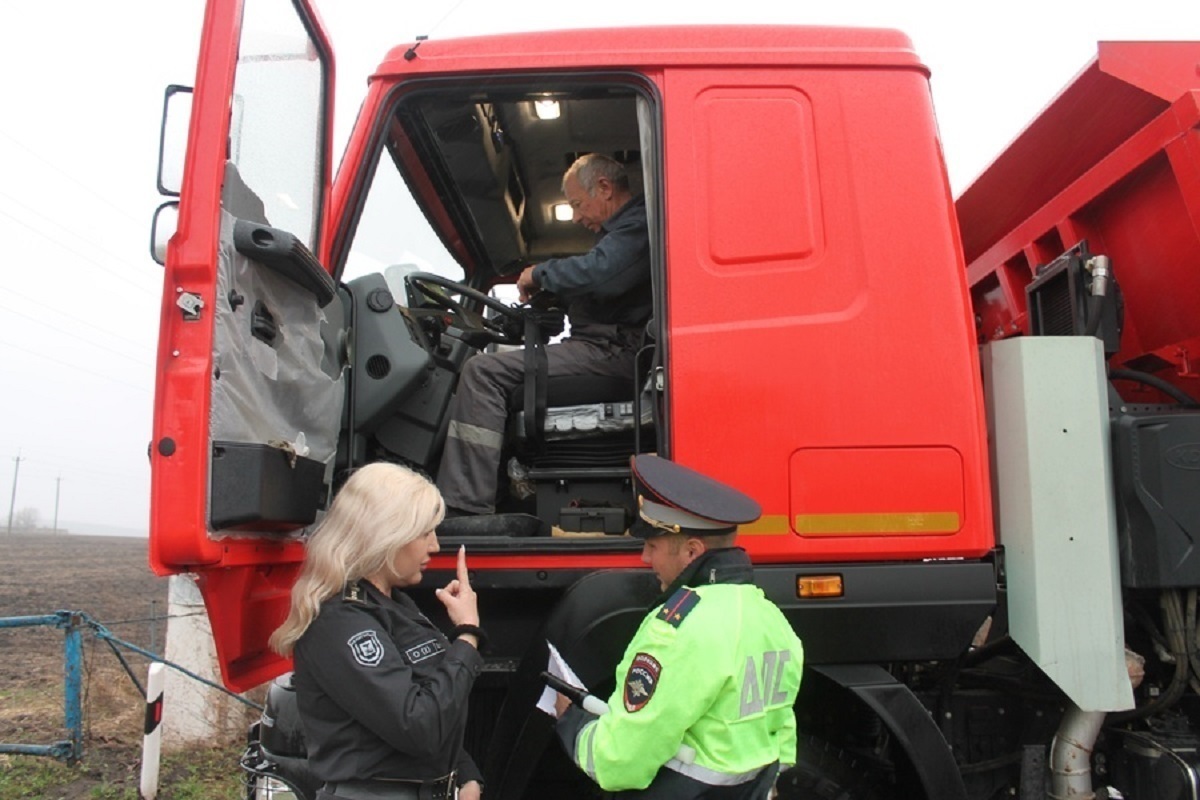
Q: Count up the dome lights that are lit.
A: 2